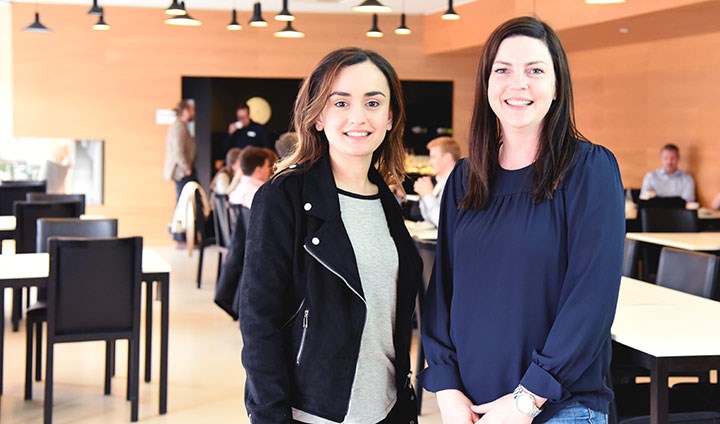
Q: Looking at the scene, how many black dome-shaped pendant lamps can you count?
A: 13